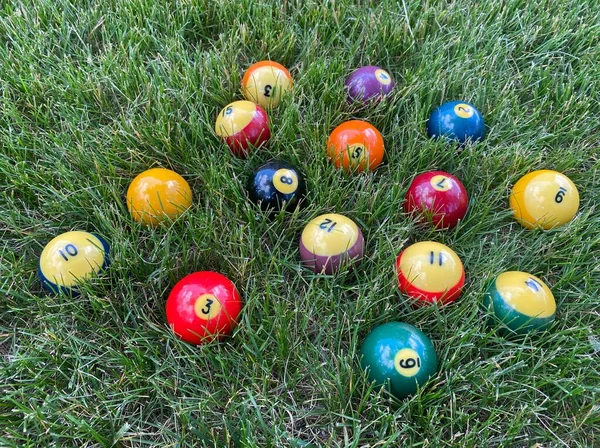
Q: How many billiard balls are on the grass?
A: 15